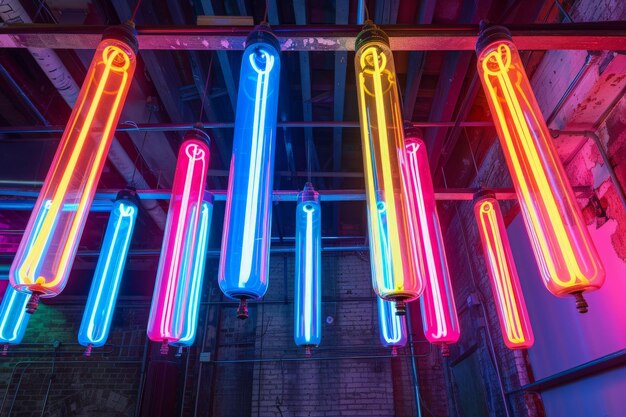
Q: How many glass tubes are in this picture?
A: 12